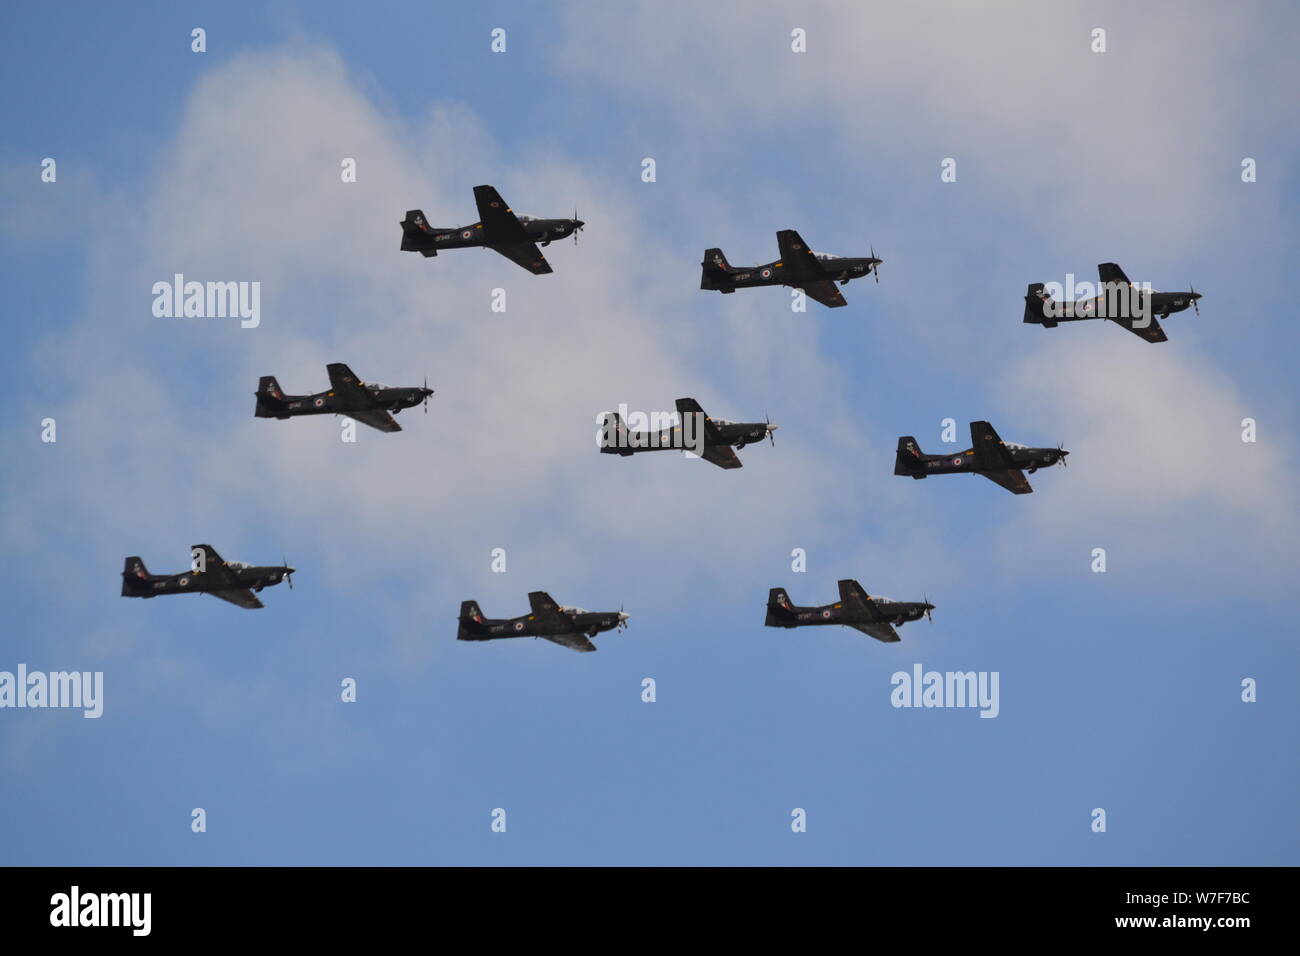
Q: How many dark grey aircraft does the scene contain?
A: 9